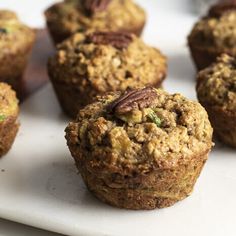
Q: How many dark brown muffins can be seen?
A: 7